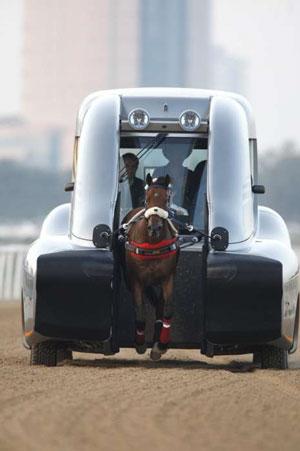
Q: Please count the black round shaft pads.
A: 2